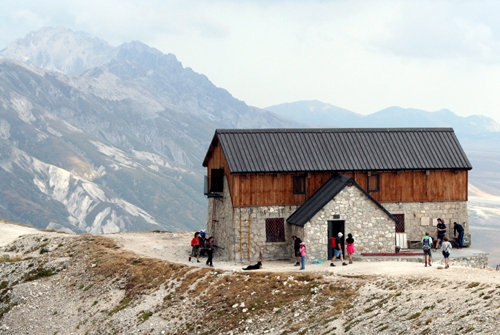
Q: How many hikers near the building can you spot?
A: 11